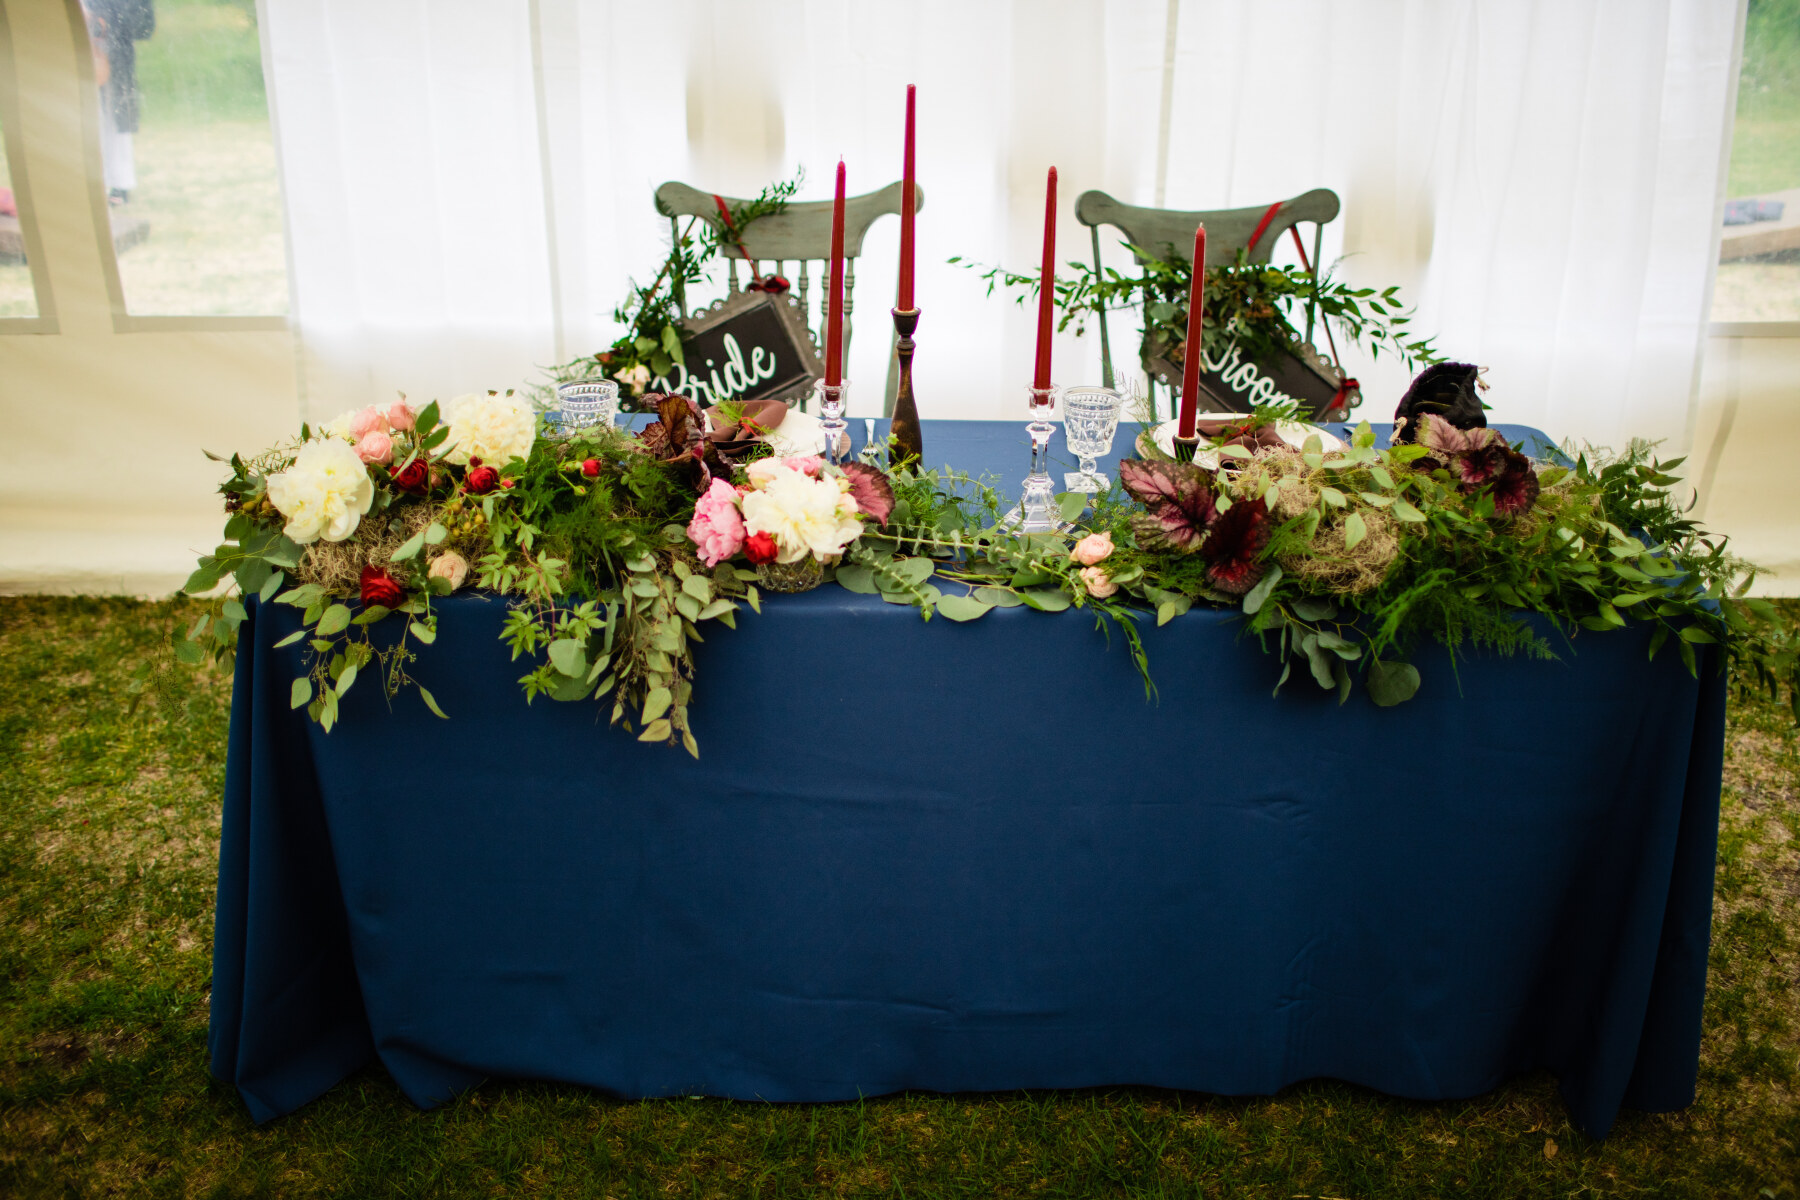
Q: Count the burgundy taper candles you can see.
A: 4